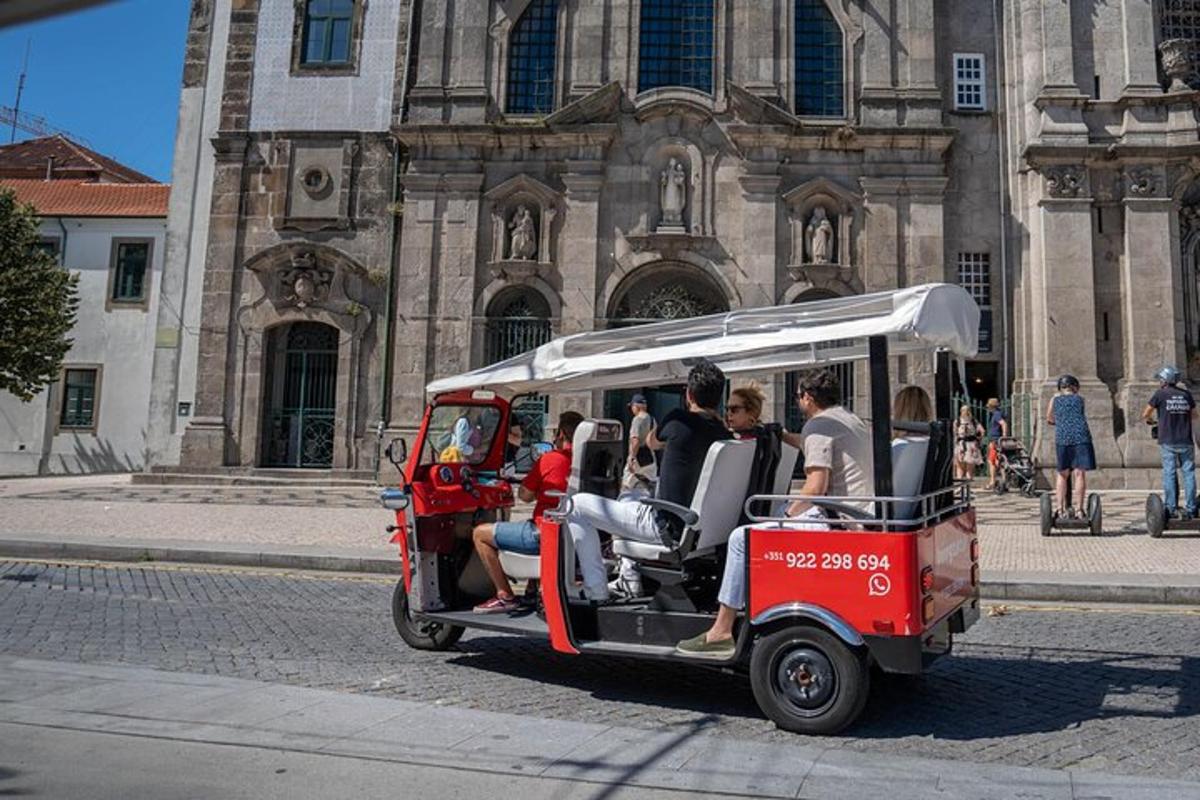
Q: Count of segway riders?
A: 2